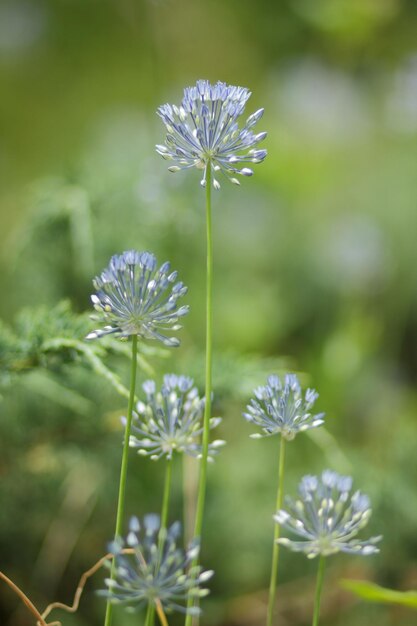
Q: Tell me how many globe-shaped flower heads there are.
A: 6